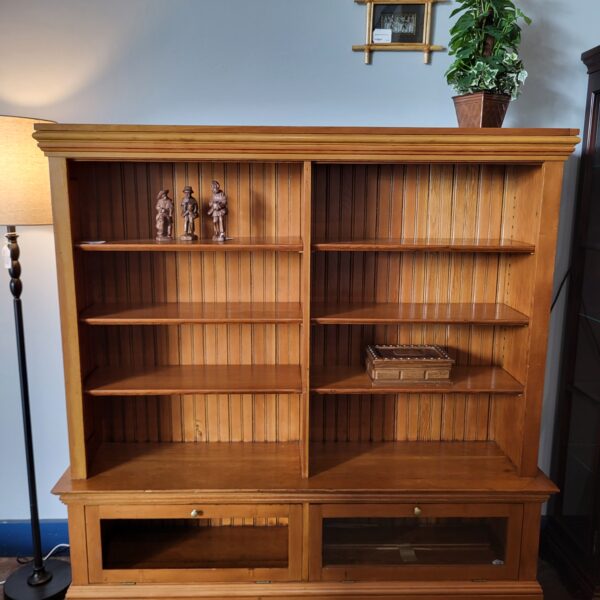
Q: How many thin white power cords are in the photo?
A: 1